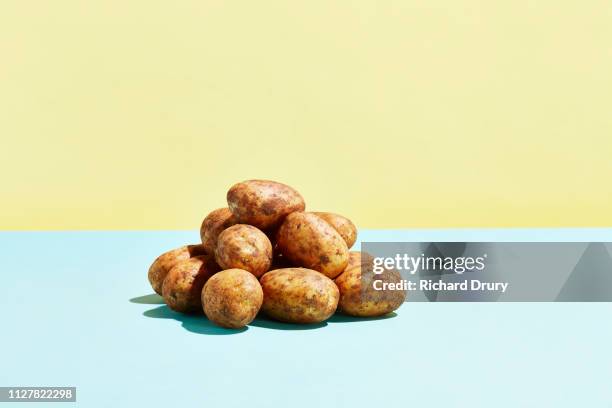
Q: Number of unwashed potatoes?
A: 11